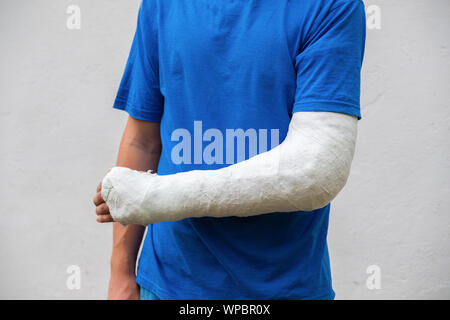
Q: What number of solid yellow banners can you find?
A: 0